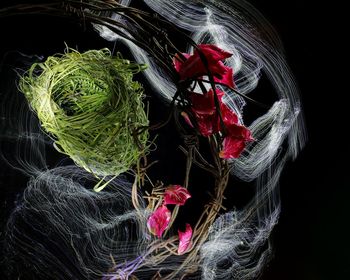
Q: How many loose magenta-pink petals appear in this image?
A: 3